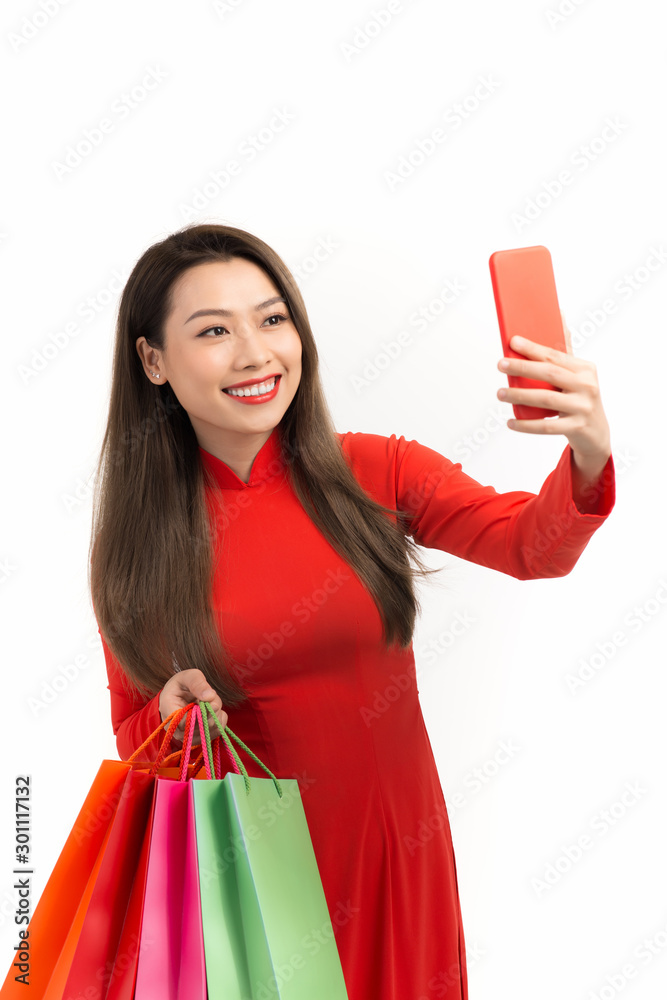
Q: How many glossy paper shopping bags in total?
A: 4